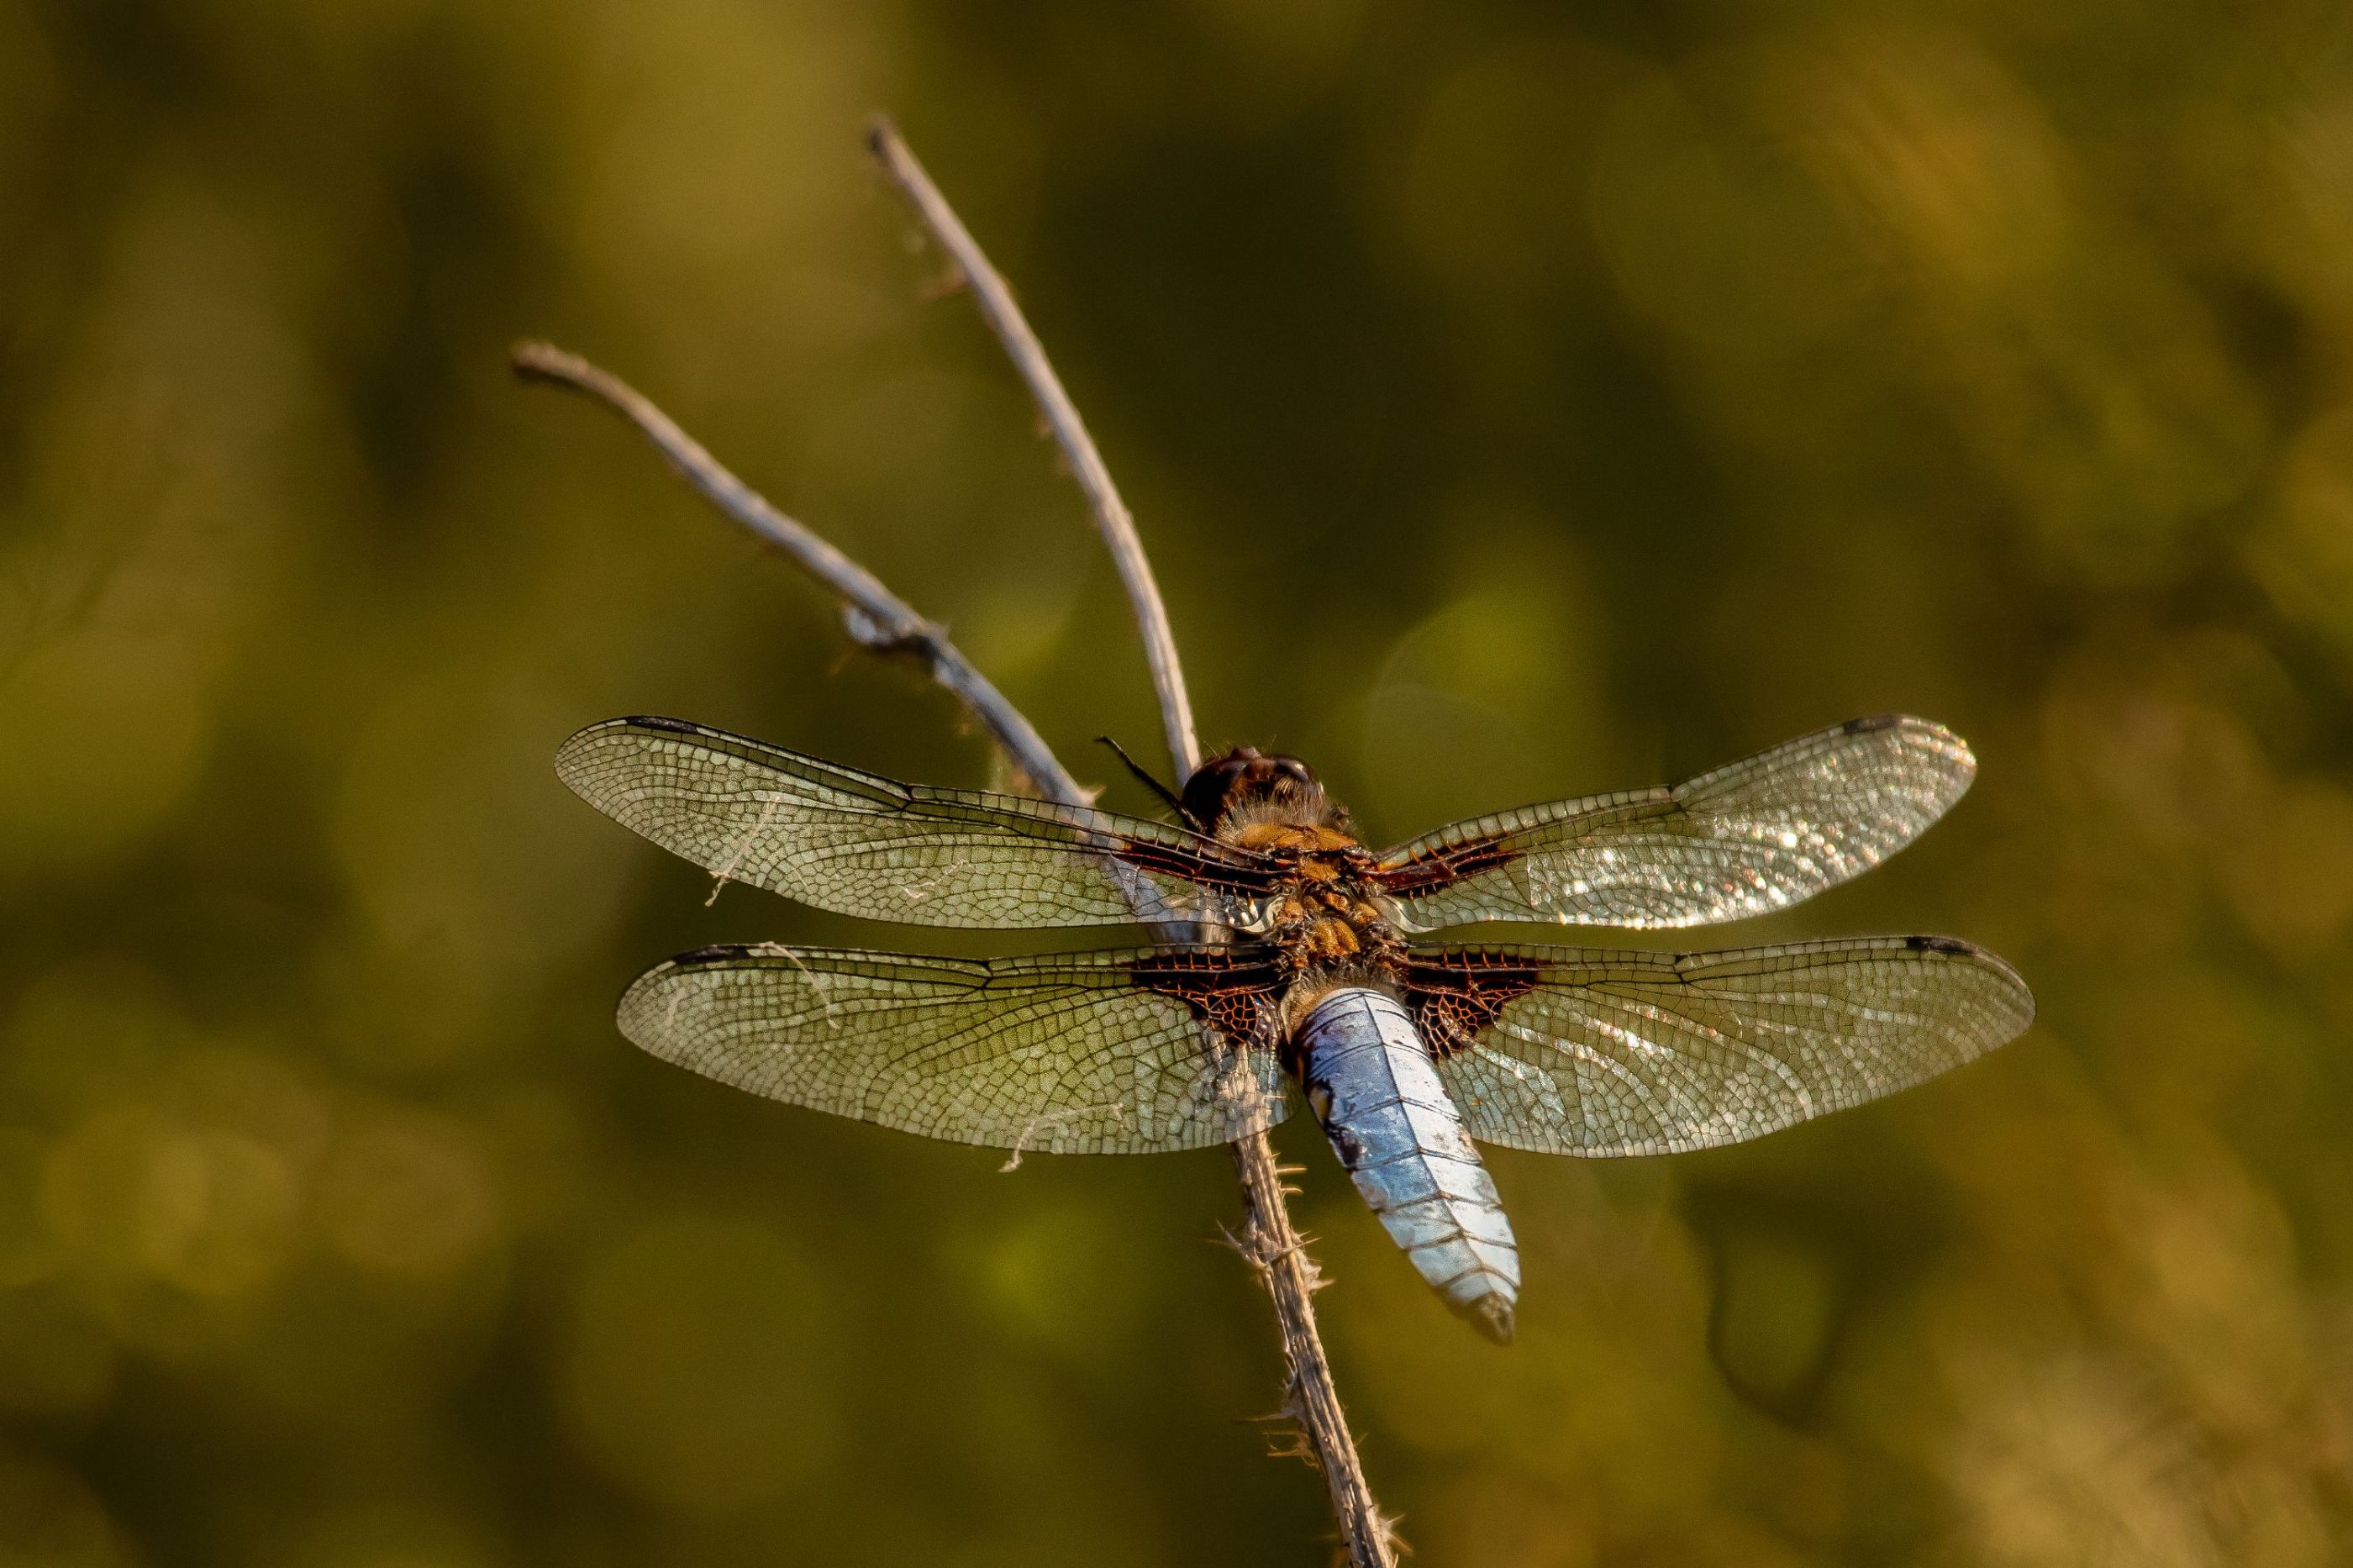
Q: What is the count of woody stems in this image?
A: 2